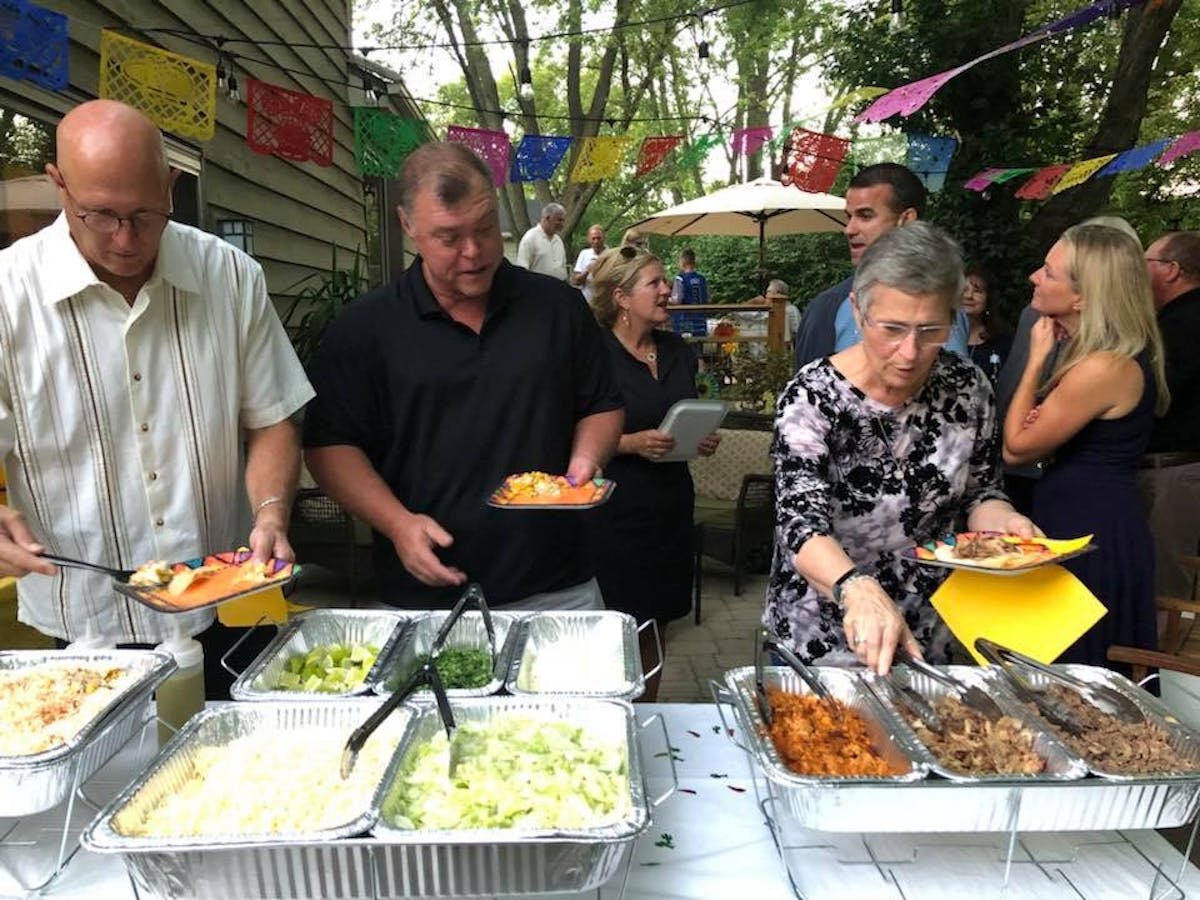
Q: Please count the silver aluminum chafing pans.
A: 9